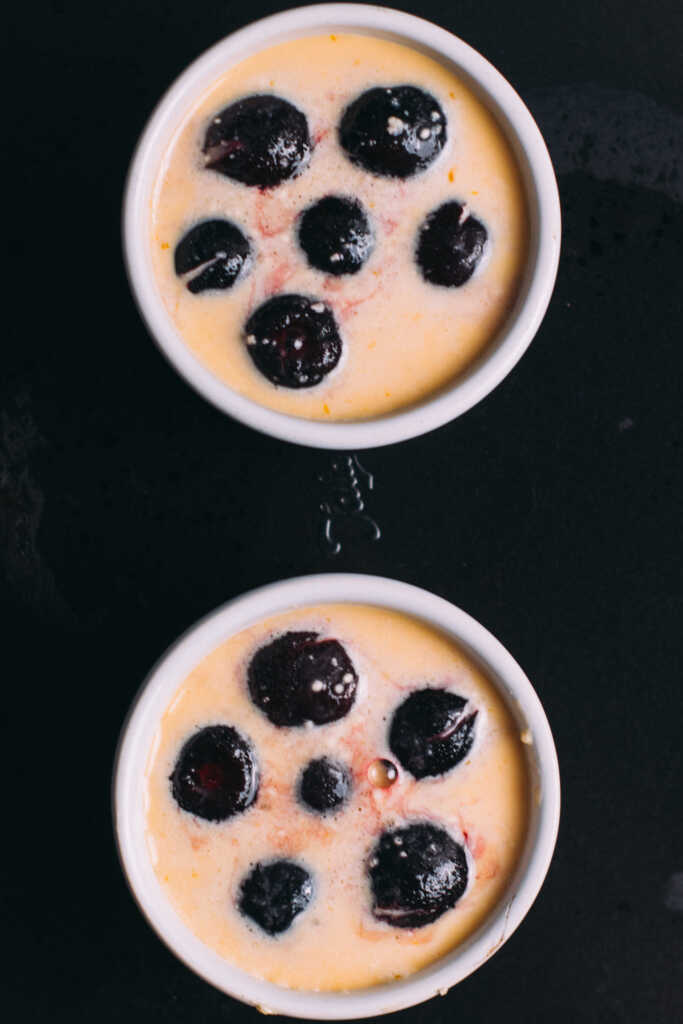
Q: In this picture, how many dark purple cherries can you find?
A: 12